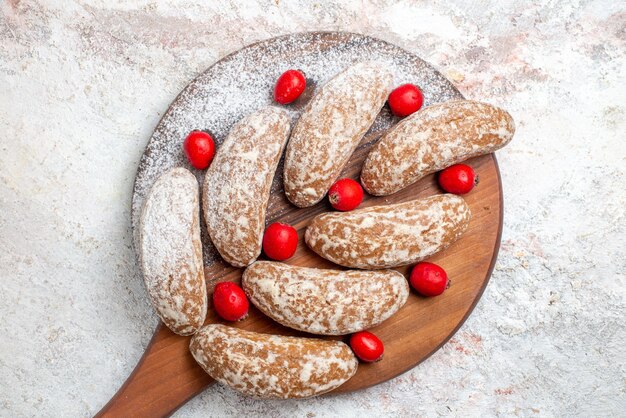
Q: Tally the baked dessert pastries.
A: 7